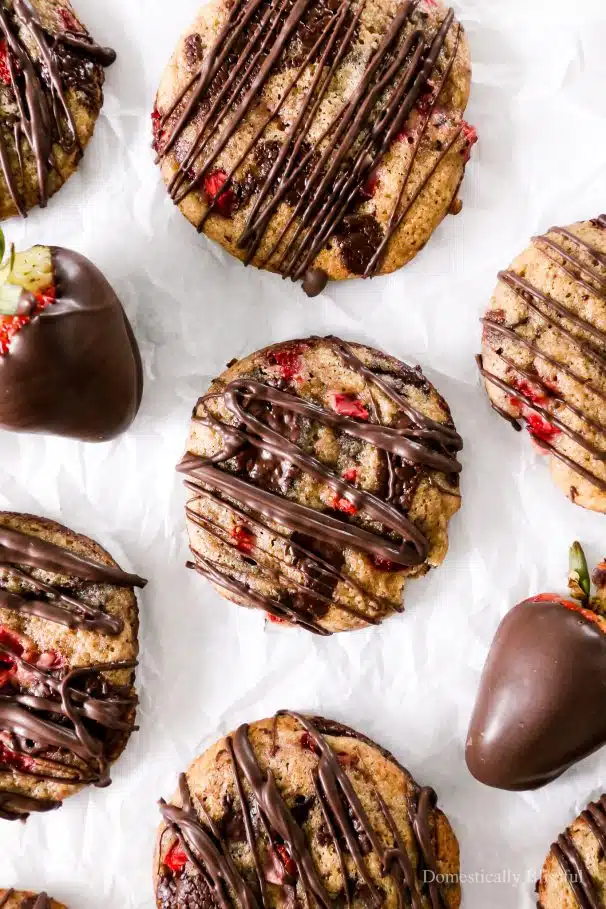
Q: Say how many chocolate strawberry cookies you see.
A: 8